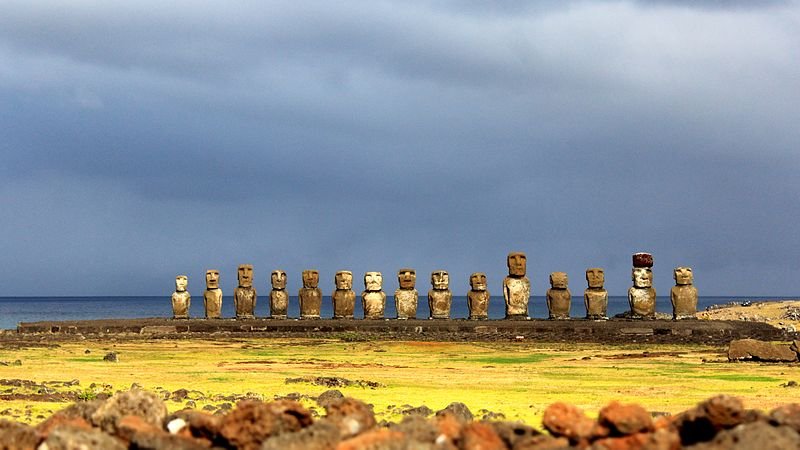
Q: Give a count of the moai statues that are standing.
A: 15